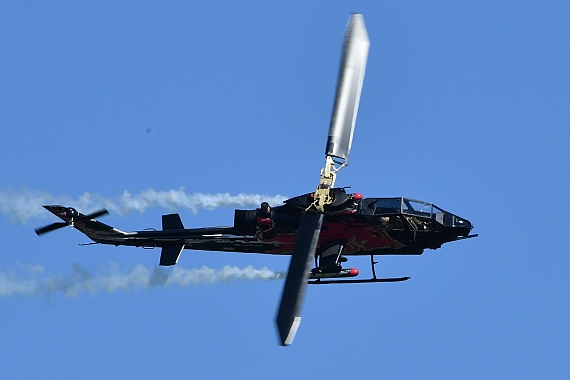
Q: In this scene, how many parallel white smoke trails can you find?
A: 2